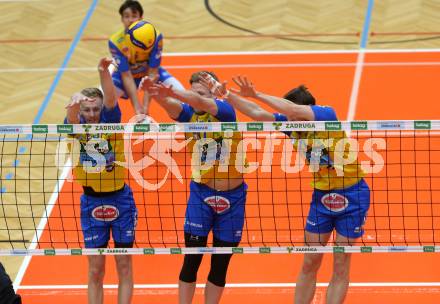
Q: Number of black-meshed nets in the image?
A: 1